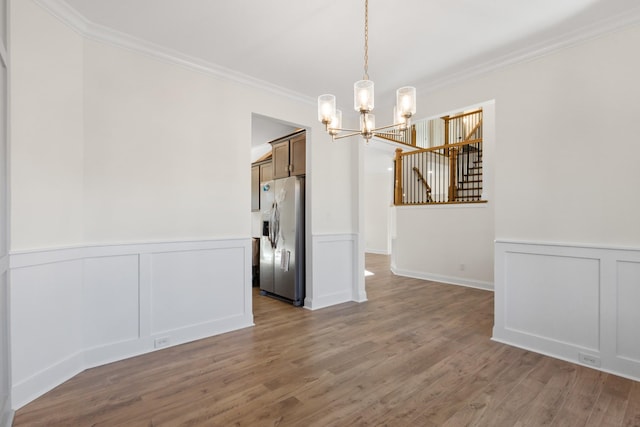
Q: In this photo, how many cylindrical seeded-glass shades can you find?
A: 6